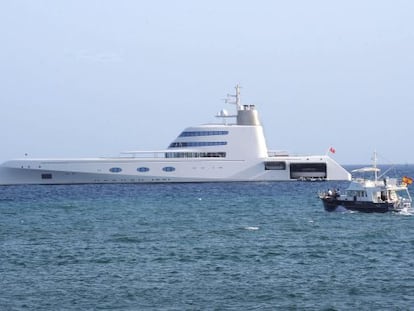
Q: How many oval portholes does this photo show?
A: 3